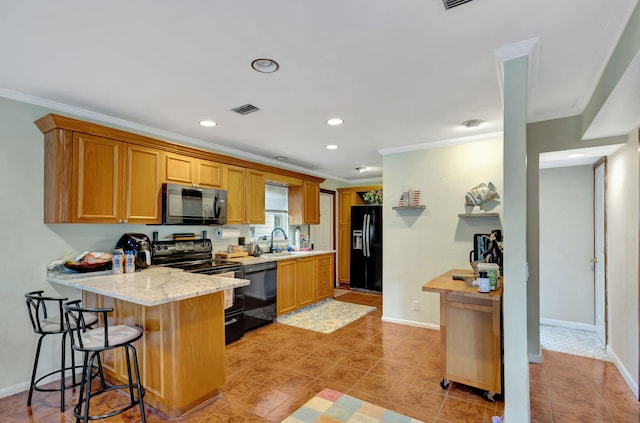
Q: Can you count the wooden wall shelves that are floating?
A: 2